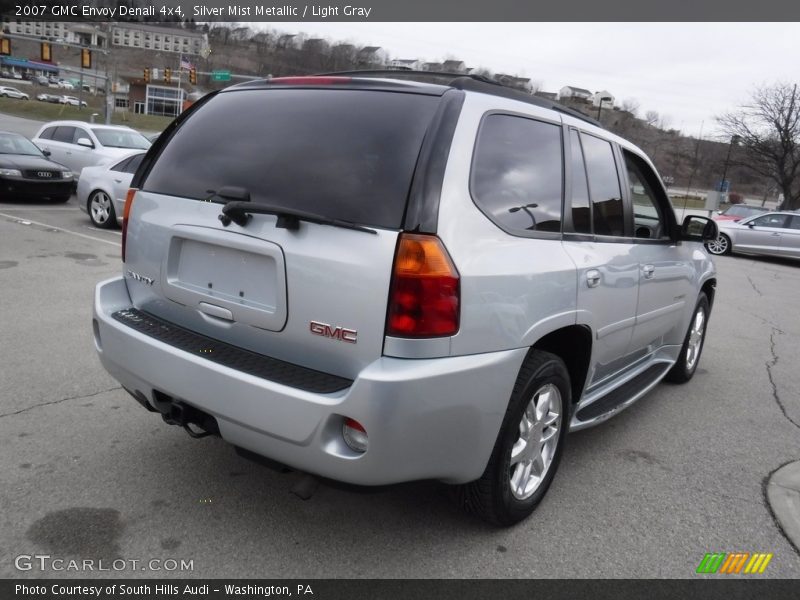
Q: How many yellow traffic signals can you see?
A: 6